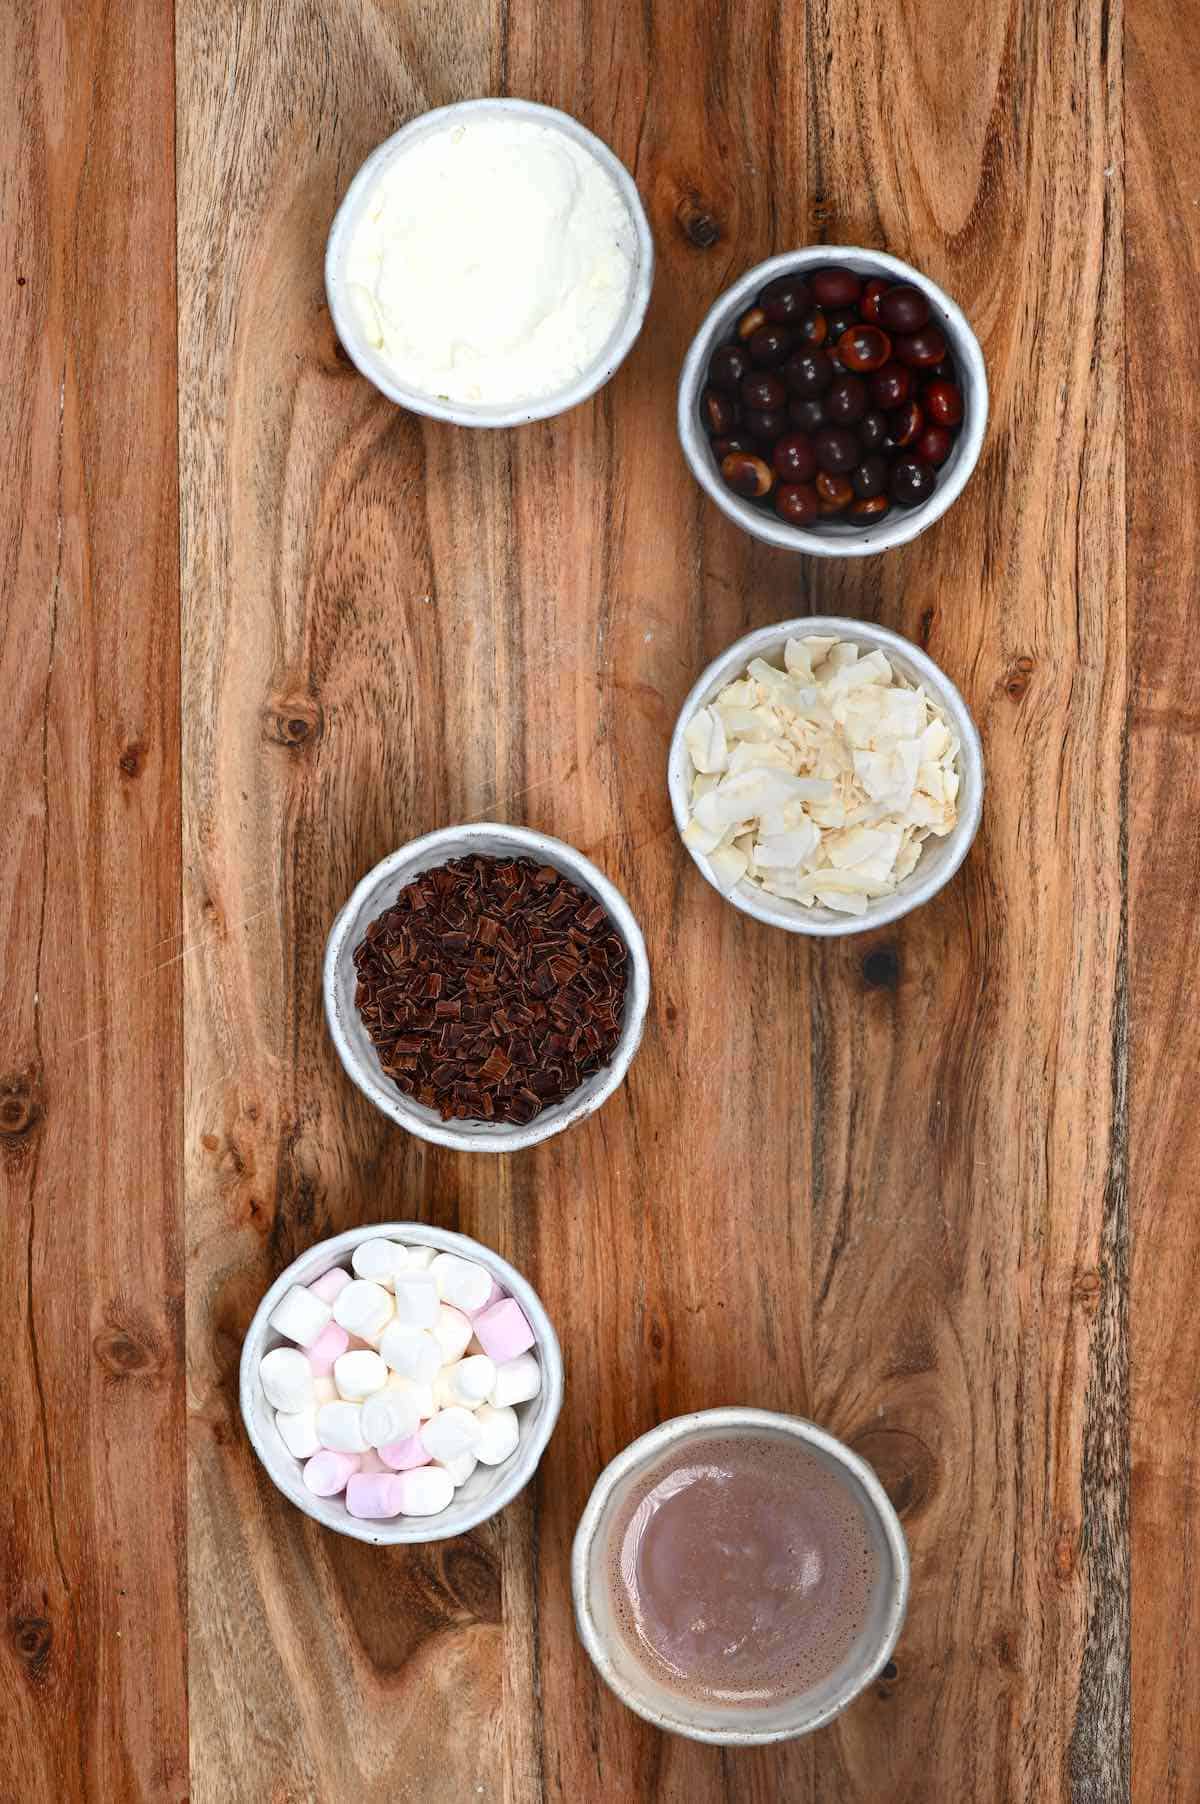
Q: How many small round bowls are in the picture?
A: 6